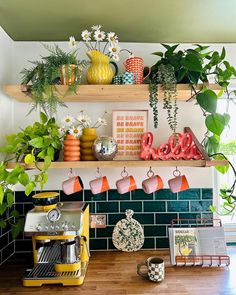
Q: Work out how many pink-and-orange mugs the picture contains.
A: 5